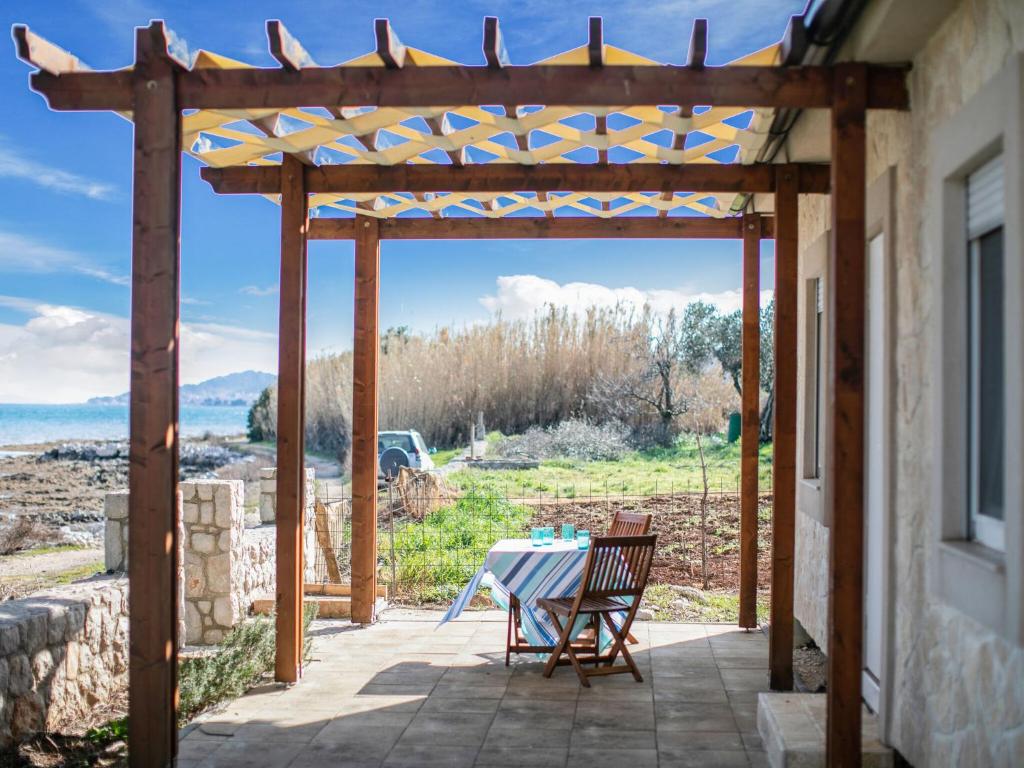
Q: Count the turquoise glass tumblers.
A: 4